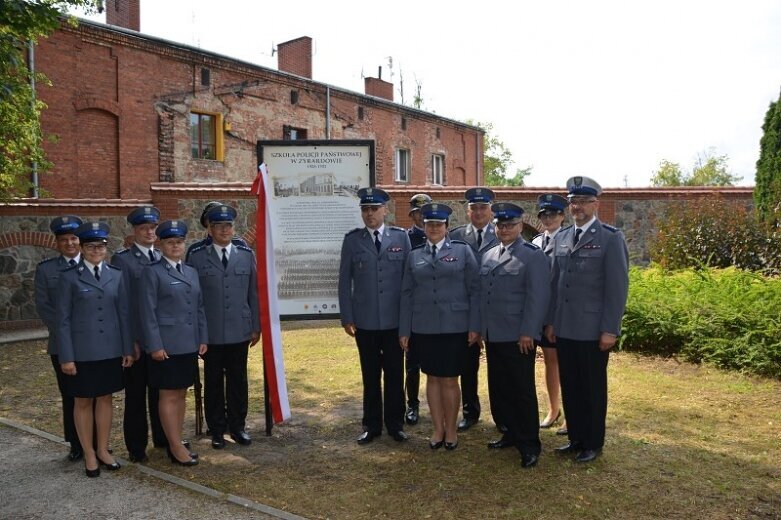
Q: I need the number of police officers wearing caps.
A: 11